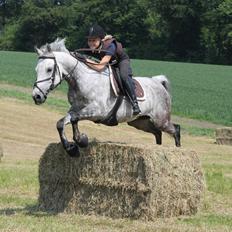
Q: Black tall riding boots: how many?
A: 1